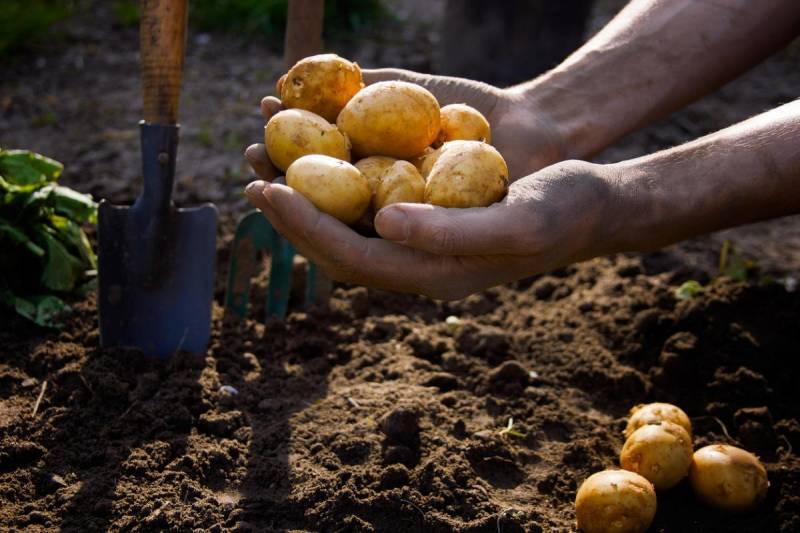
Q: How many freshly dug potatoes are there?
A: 13